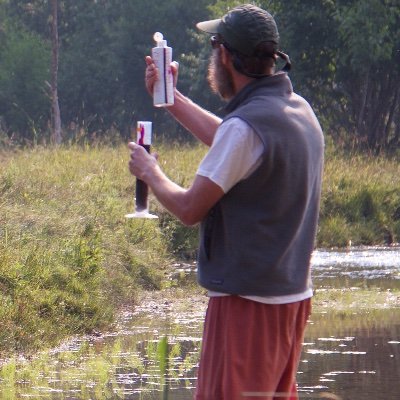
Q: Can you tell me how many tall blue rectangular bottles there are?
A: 0